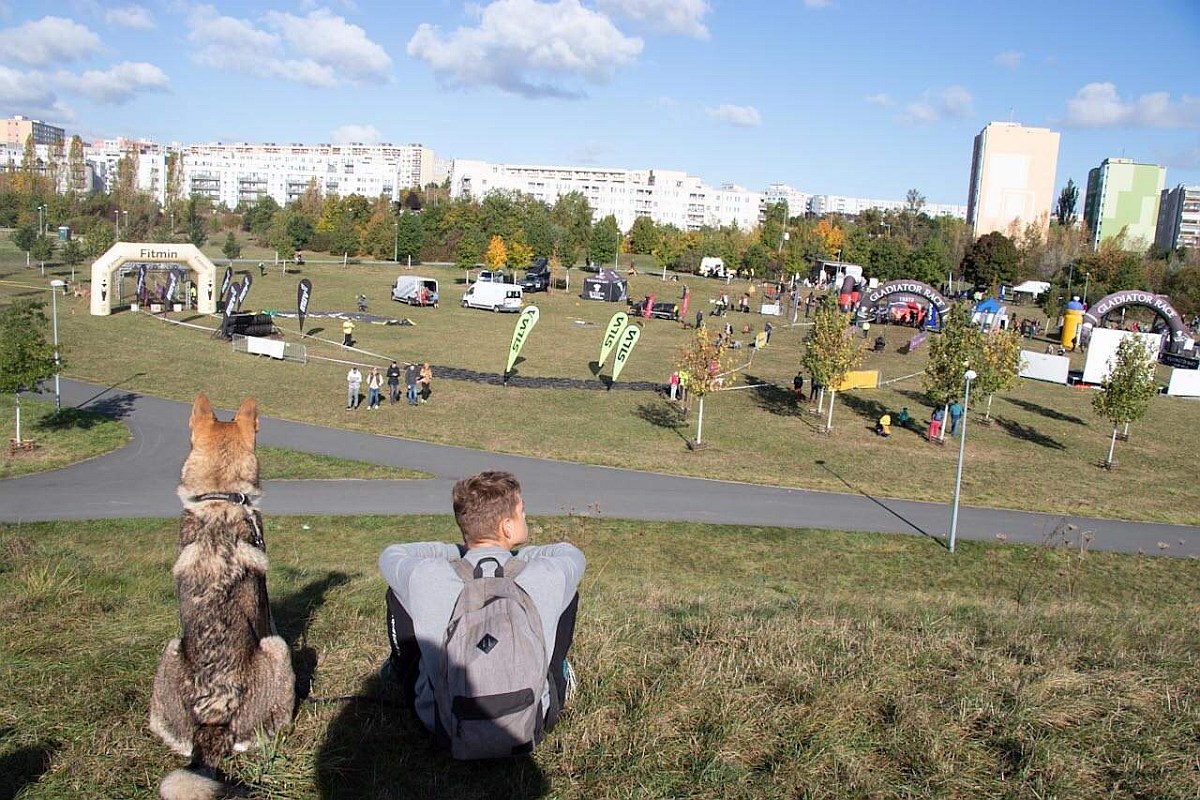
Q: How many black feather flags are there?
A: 6